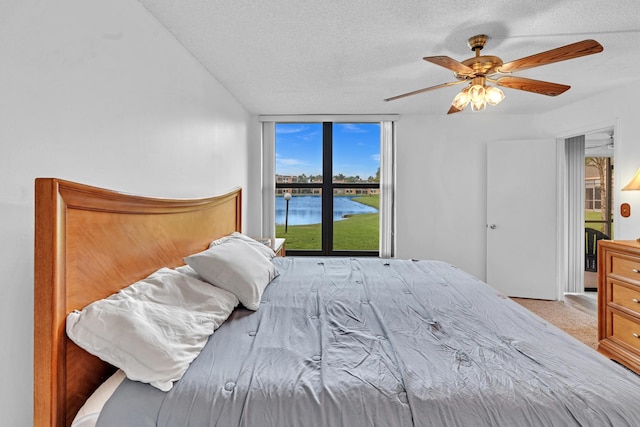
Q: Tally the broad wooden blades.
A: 5